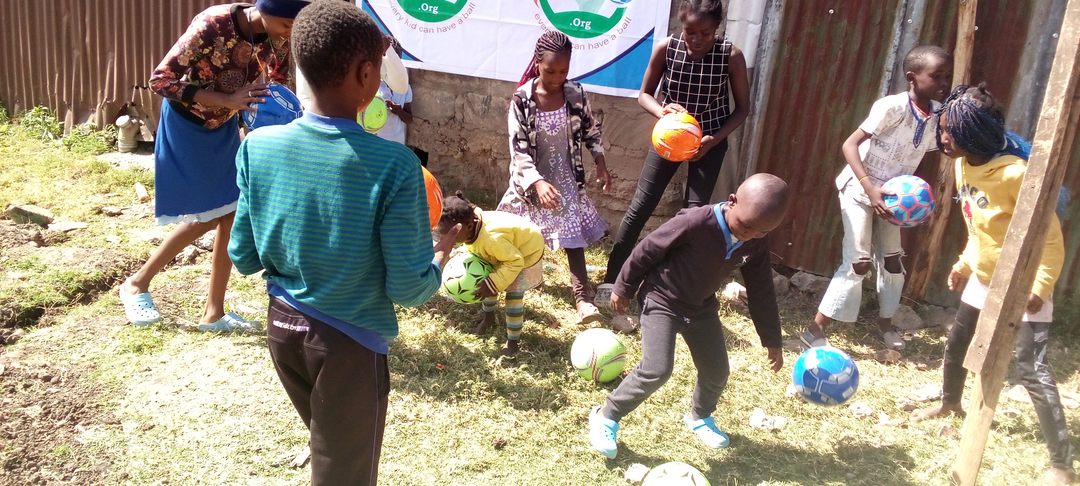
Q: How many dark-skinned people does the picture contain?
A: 9